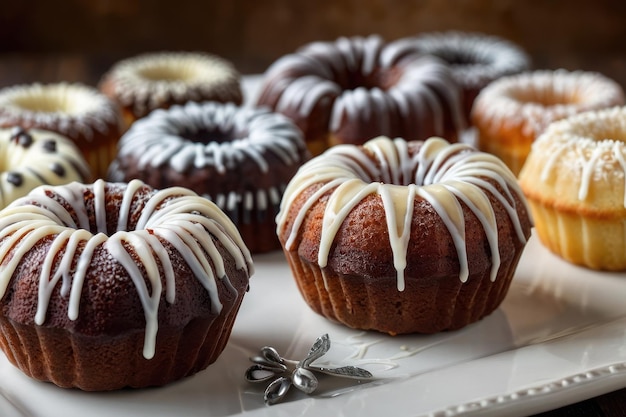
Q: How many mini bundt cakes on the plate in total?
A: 10